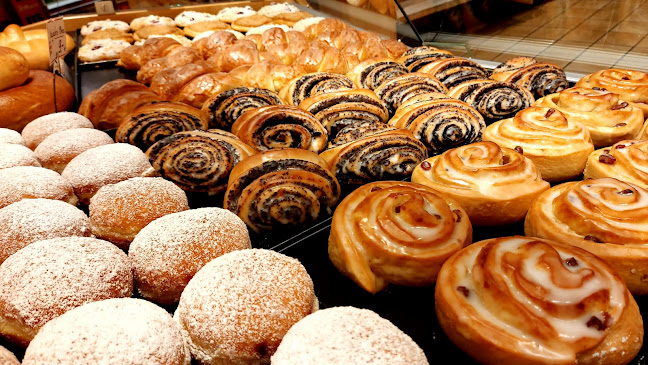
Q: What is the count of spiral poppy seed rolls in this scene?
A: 15